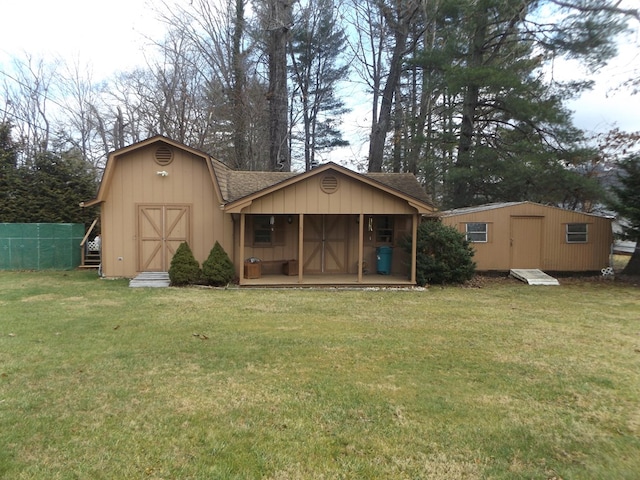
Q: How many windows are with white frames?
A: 2